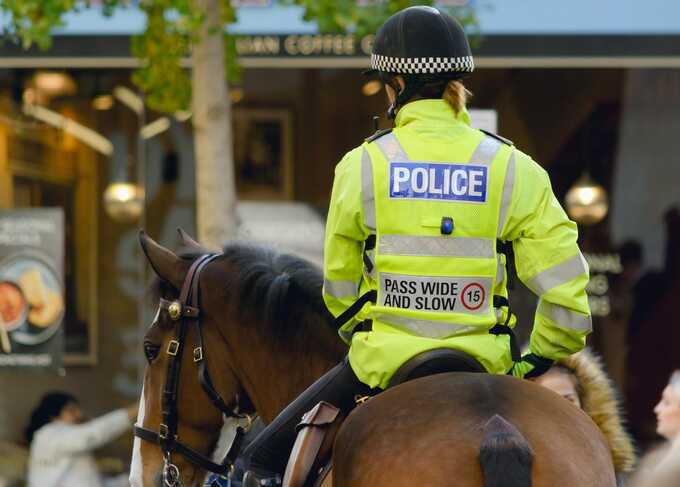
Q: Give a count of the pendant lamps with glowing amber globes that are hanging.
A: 2